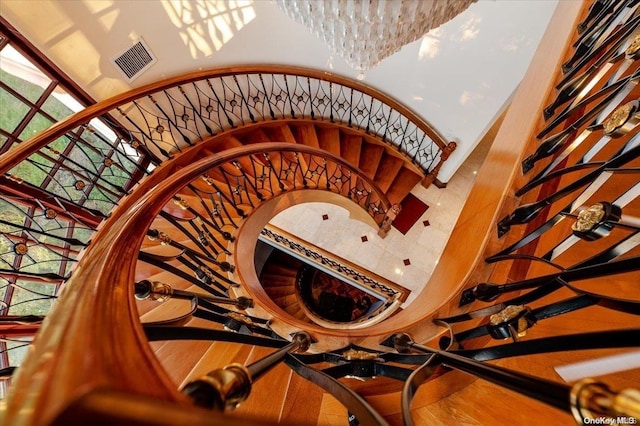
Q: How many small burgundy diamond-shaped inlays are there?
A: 4